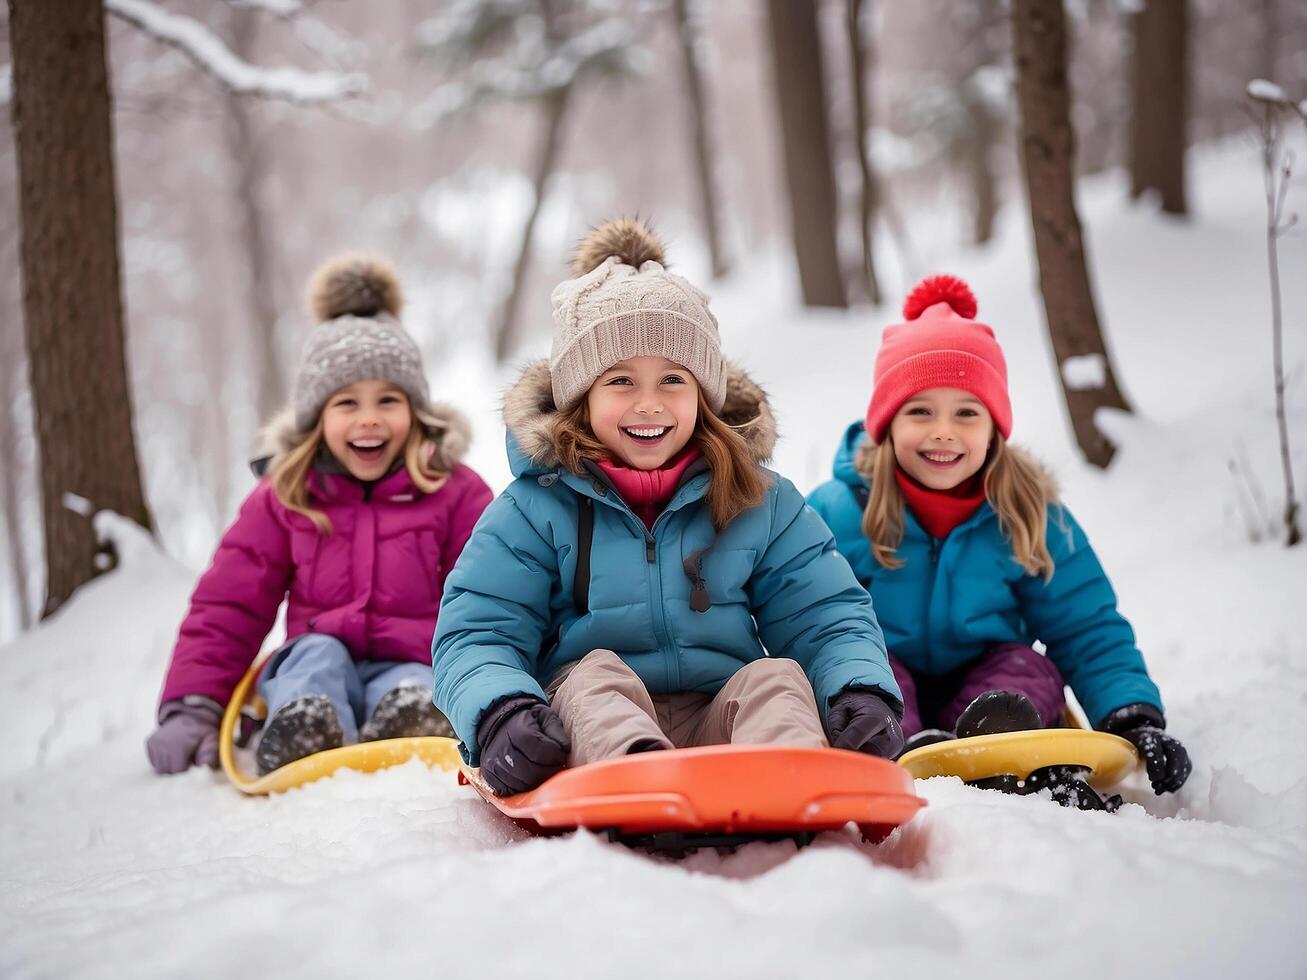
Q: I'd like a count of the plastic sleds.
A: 3